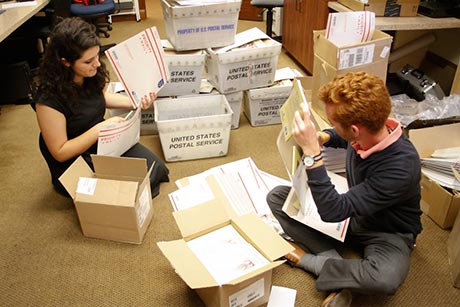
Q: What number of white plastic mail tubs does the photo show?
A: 7